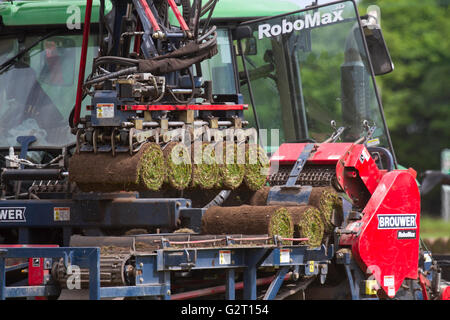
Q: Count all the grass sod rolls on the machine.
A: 8